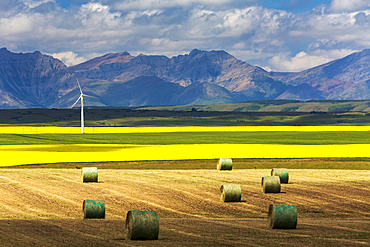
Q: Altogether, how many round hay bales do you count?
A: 8